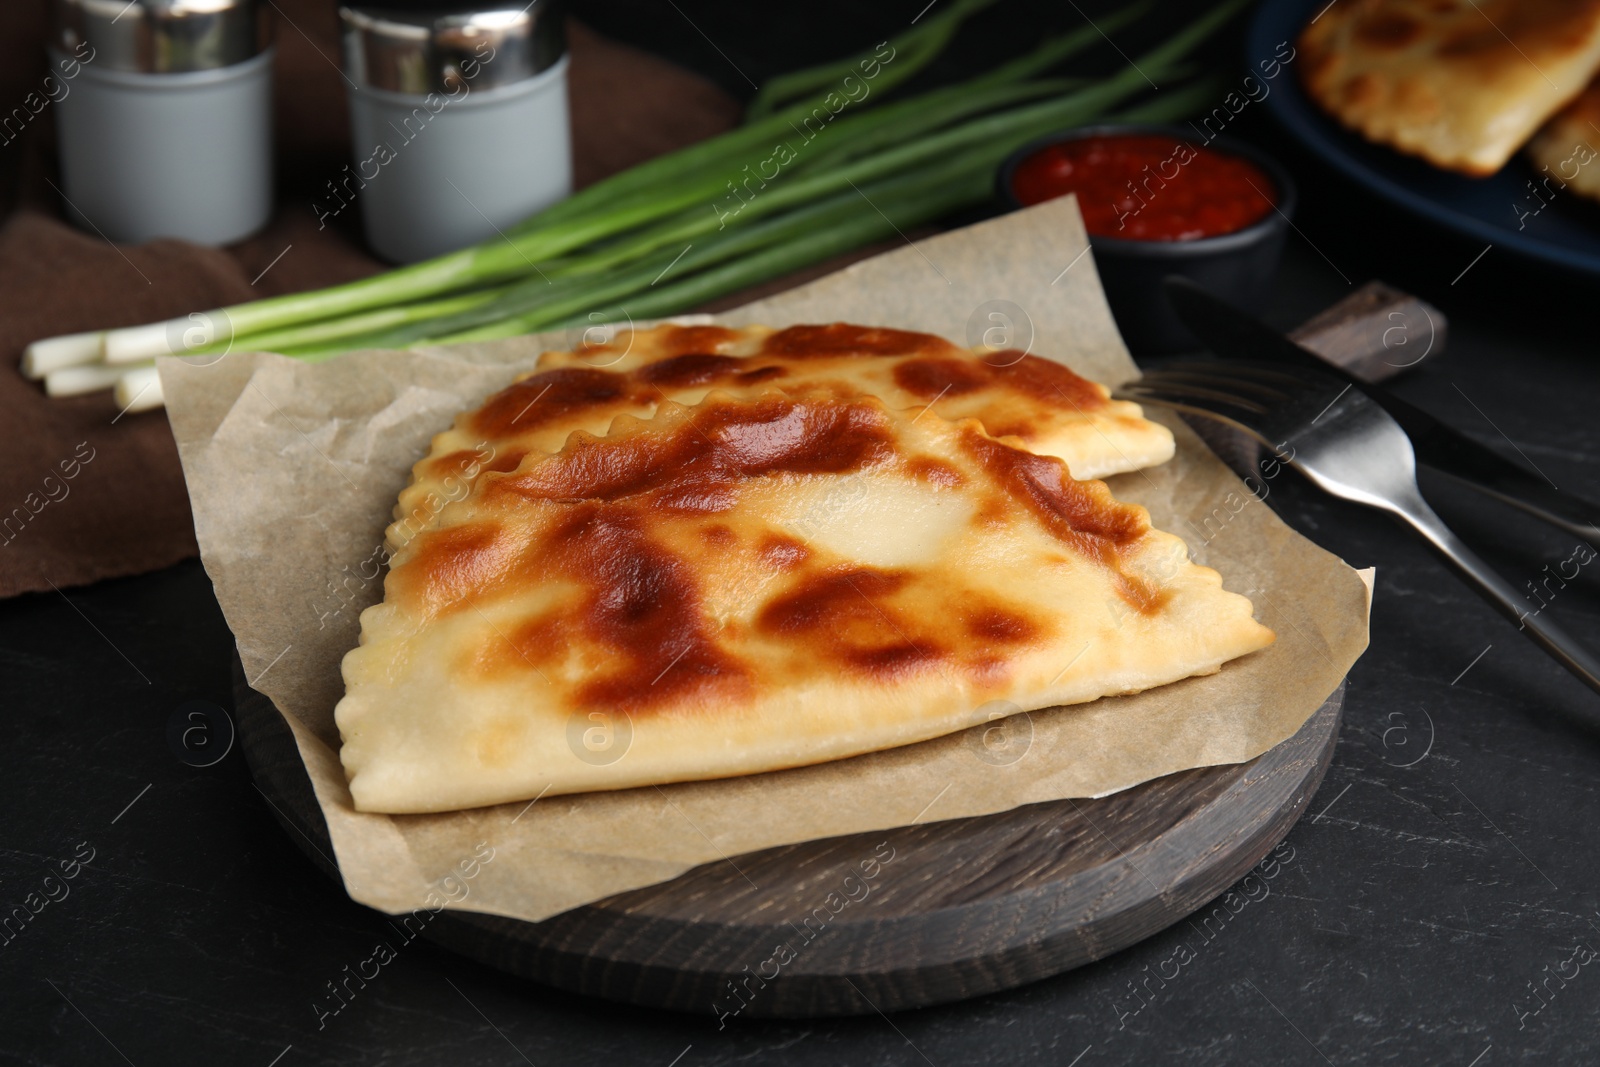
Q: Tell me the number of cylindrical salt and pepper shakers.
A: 2